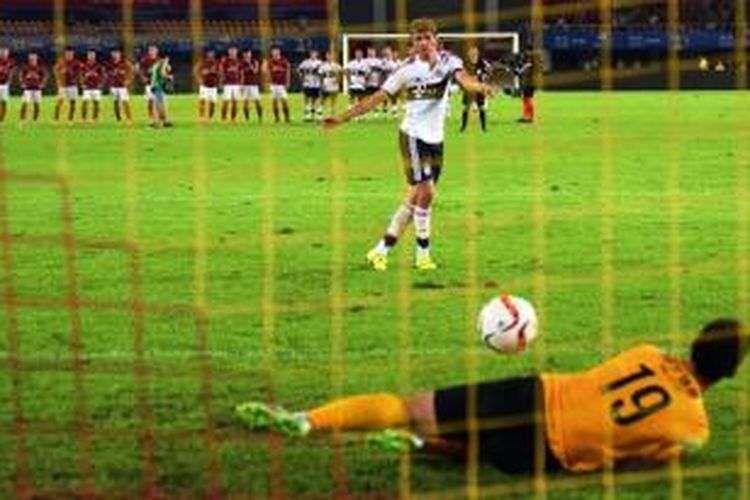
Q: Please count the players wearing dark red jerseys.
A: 10